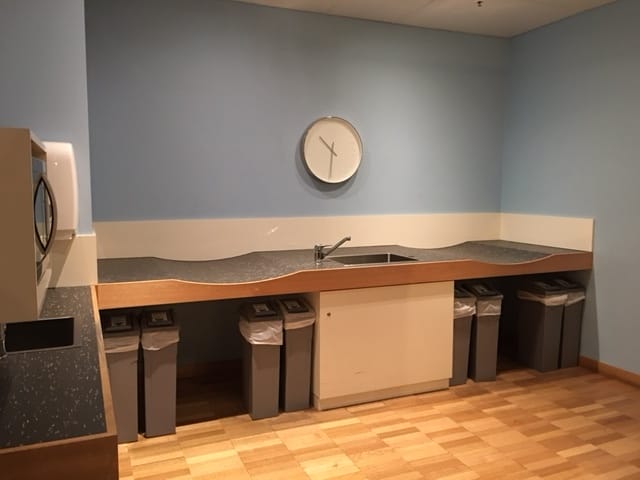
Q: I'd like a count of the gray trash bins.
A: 8